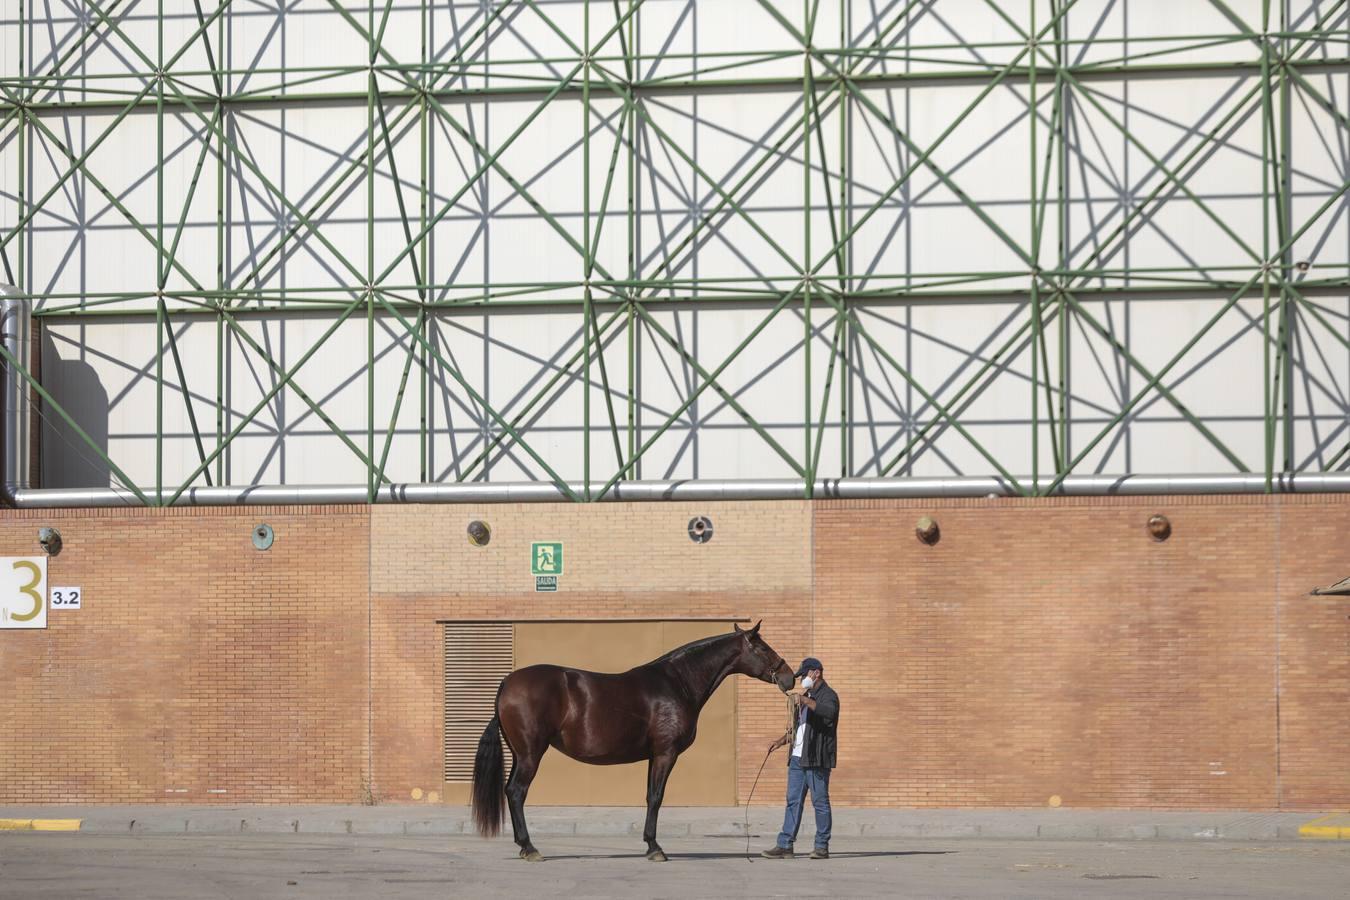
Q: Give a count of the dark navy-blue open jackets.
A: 1